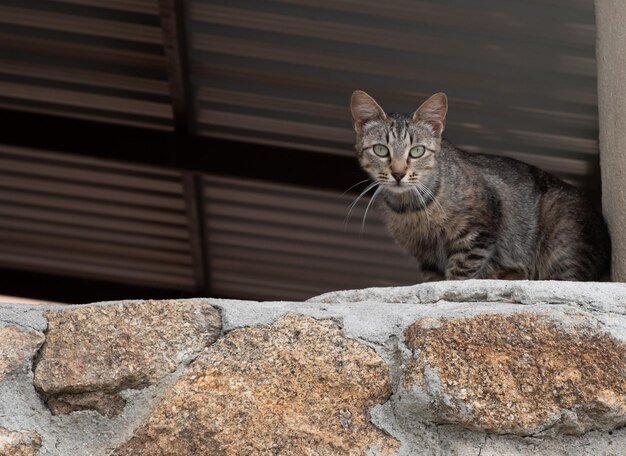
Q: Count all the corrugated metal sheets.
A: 4